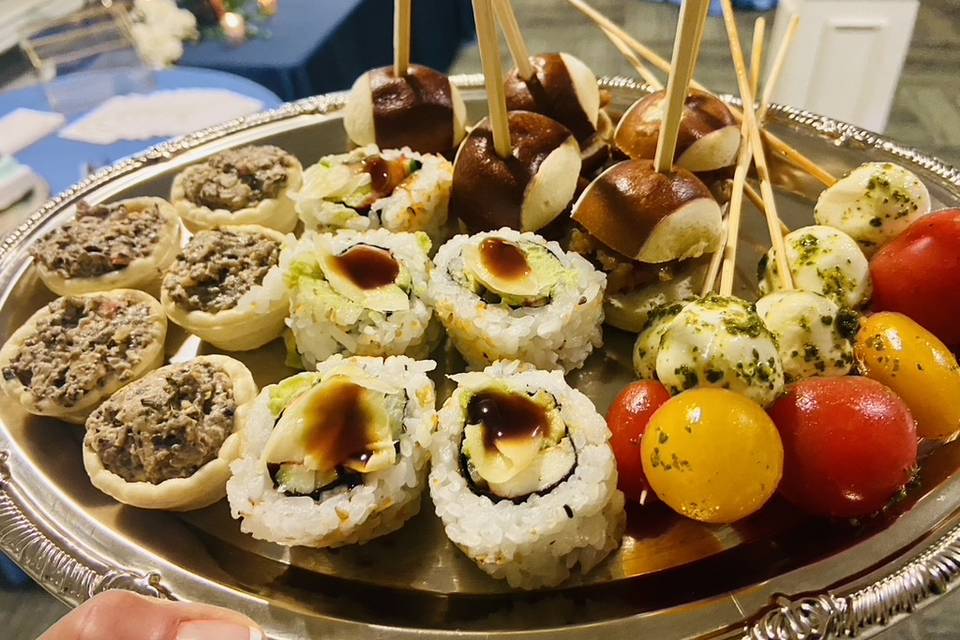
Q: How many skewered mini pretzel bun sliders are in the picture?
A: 5